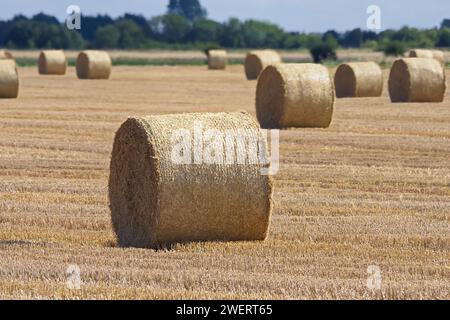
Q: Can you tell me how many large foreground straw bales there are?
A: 1